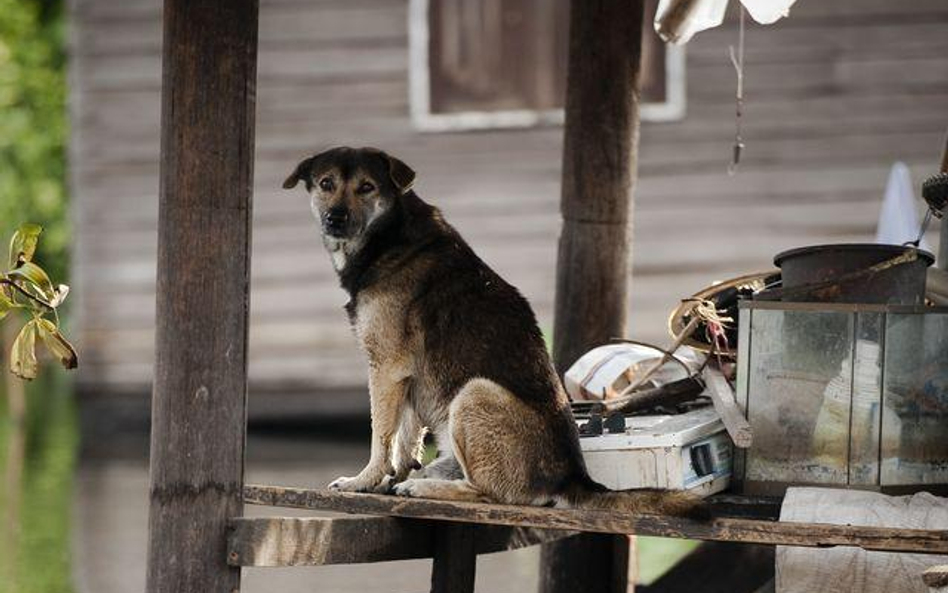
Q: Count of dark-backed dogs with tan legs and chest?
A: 1